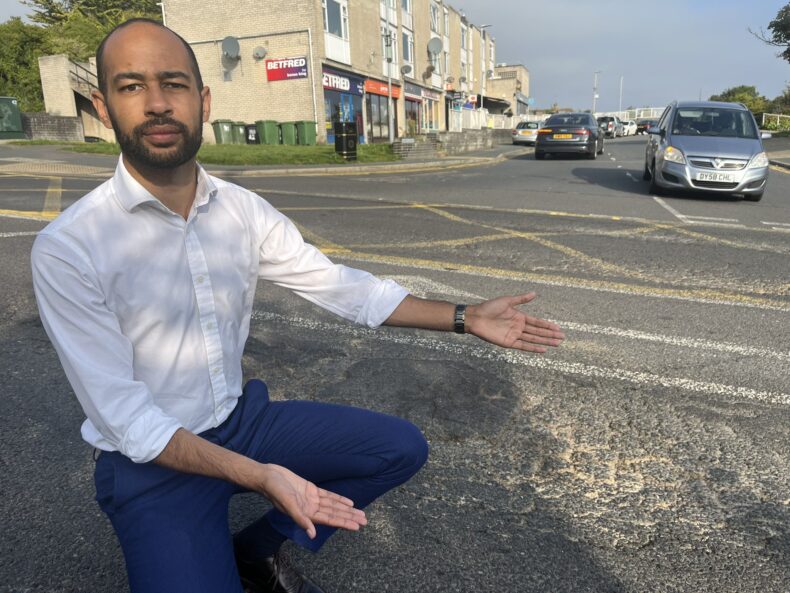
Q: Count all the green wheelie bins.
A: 5